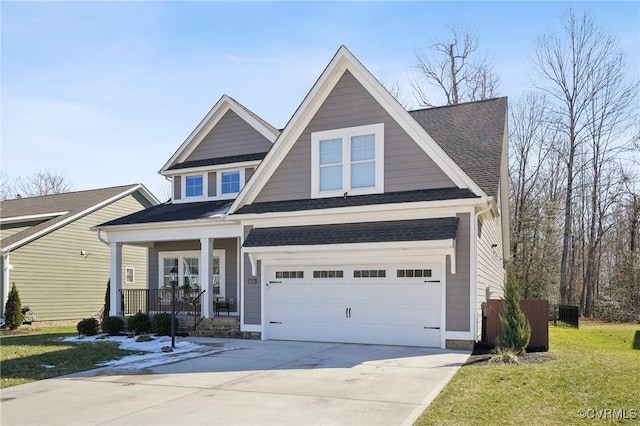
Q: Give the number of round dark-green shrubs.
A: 4